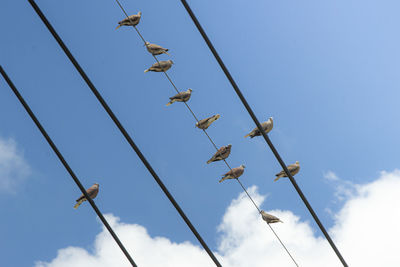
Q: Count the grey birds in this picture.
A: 11